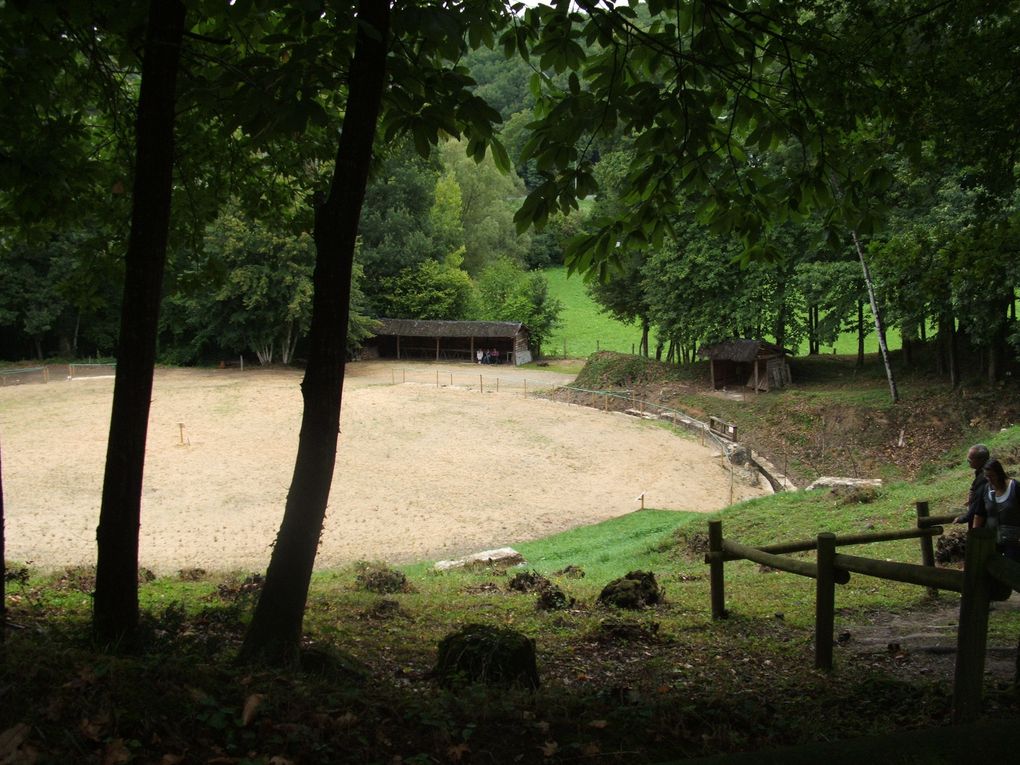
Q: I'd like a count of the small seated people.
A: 3